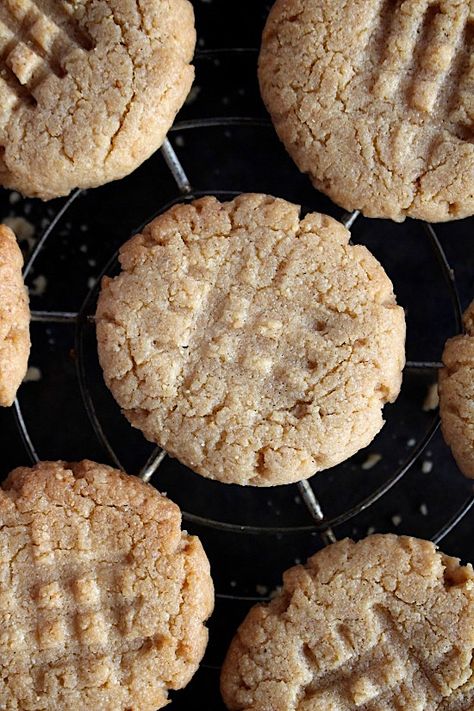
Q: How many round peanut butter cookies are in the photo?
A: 7